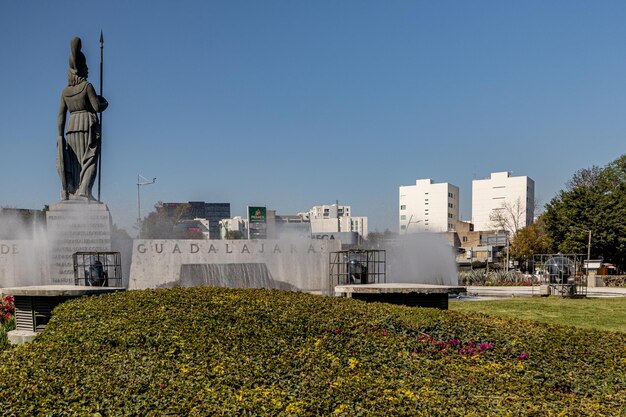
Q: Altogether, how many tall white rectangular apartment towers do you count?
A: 2